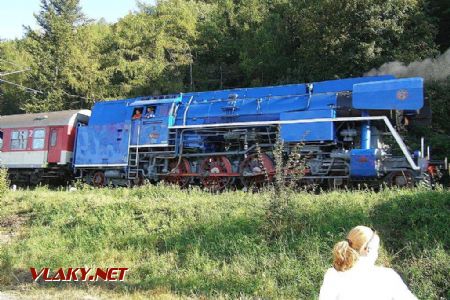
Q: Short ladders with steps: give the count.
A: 2